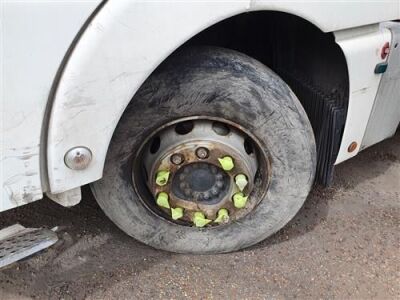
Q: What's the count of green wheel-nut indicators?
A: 8